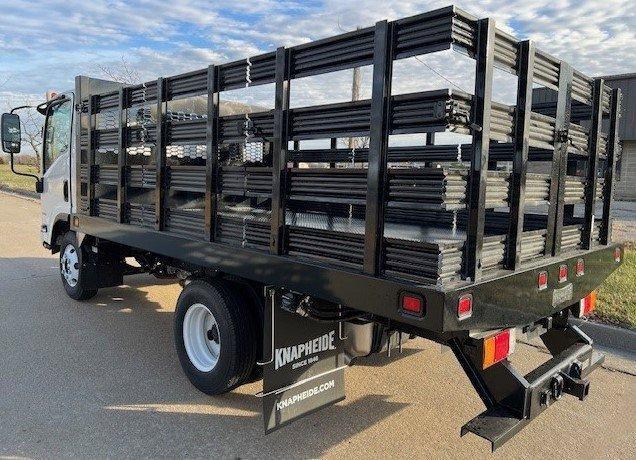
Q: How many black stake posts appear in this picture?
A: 11